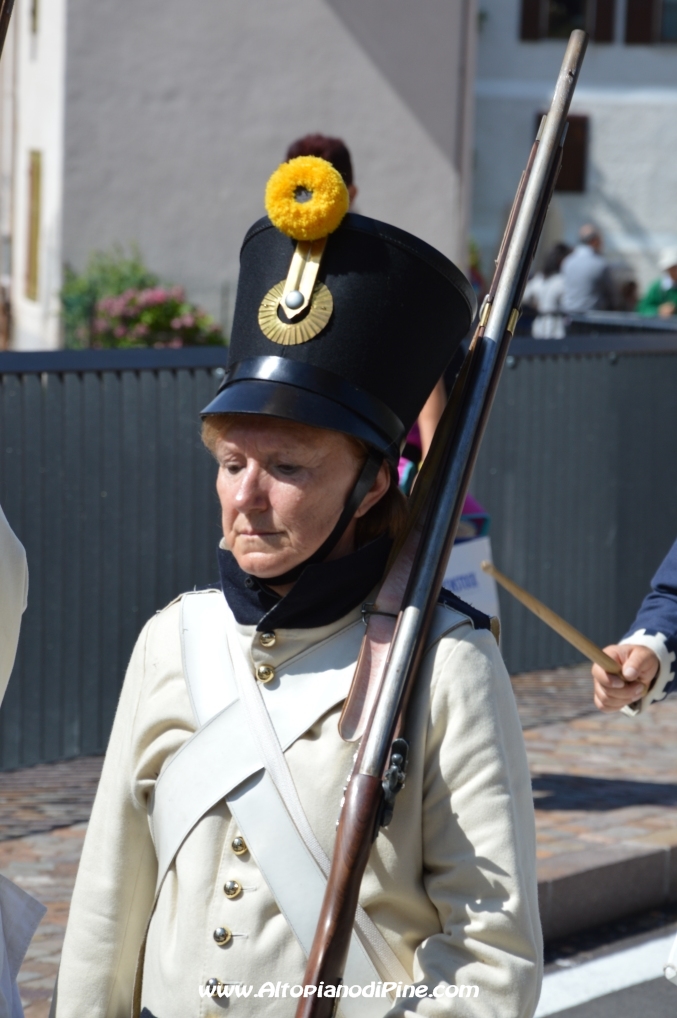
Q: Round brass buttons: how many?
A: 6